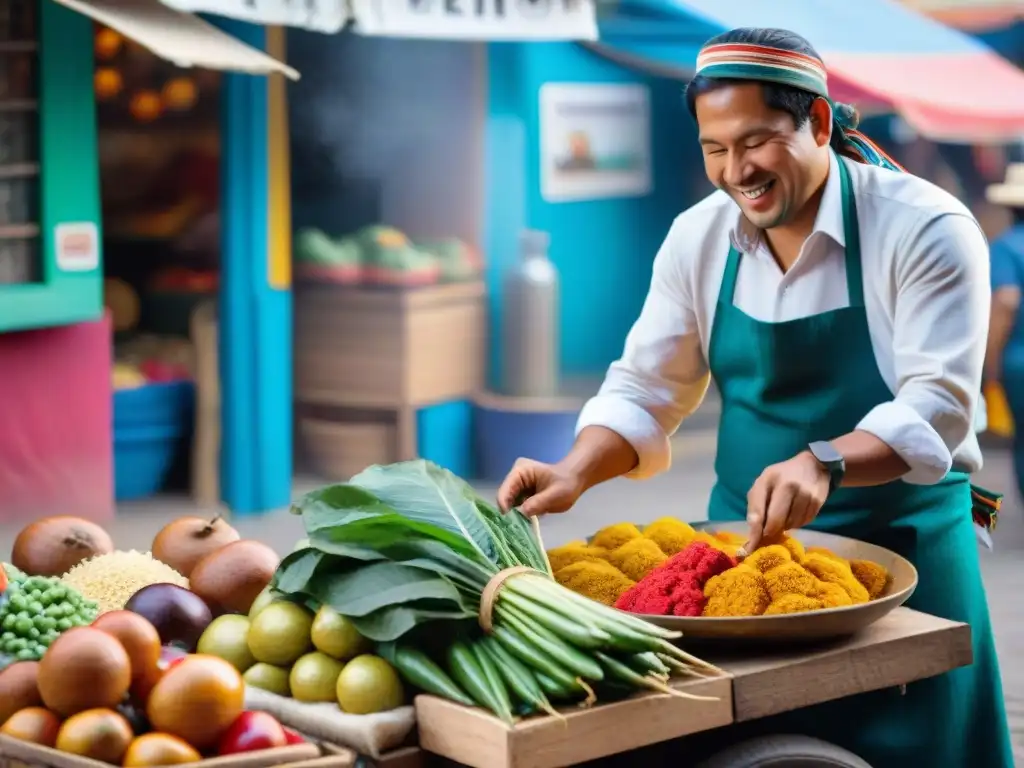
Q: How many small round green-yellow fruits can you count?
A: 7